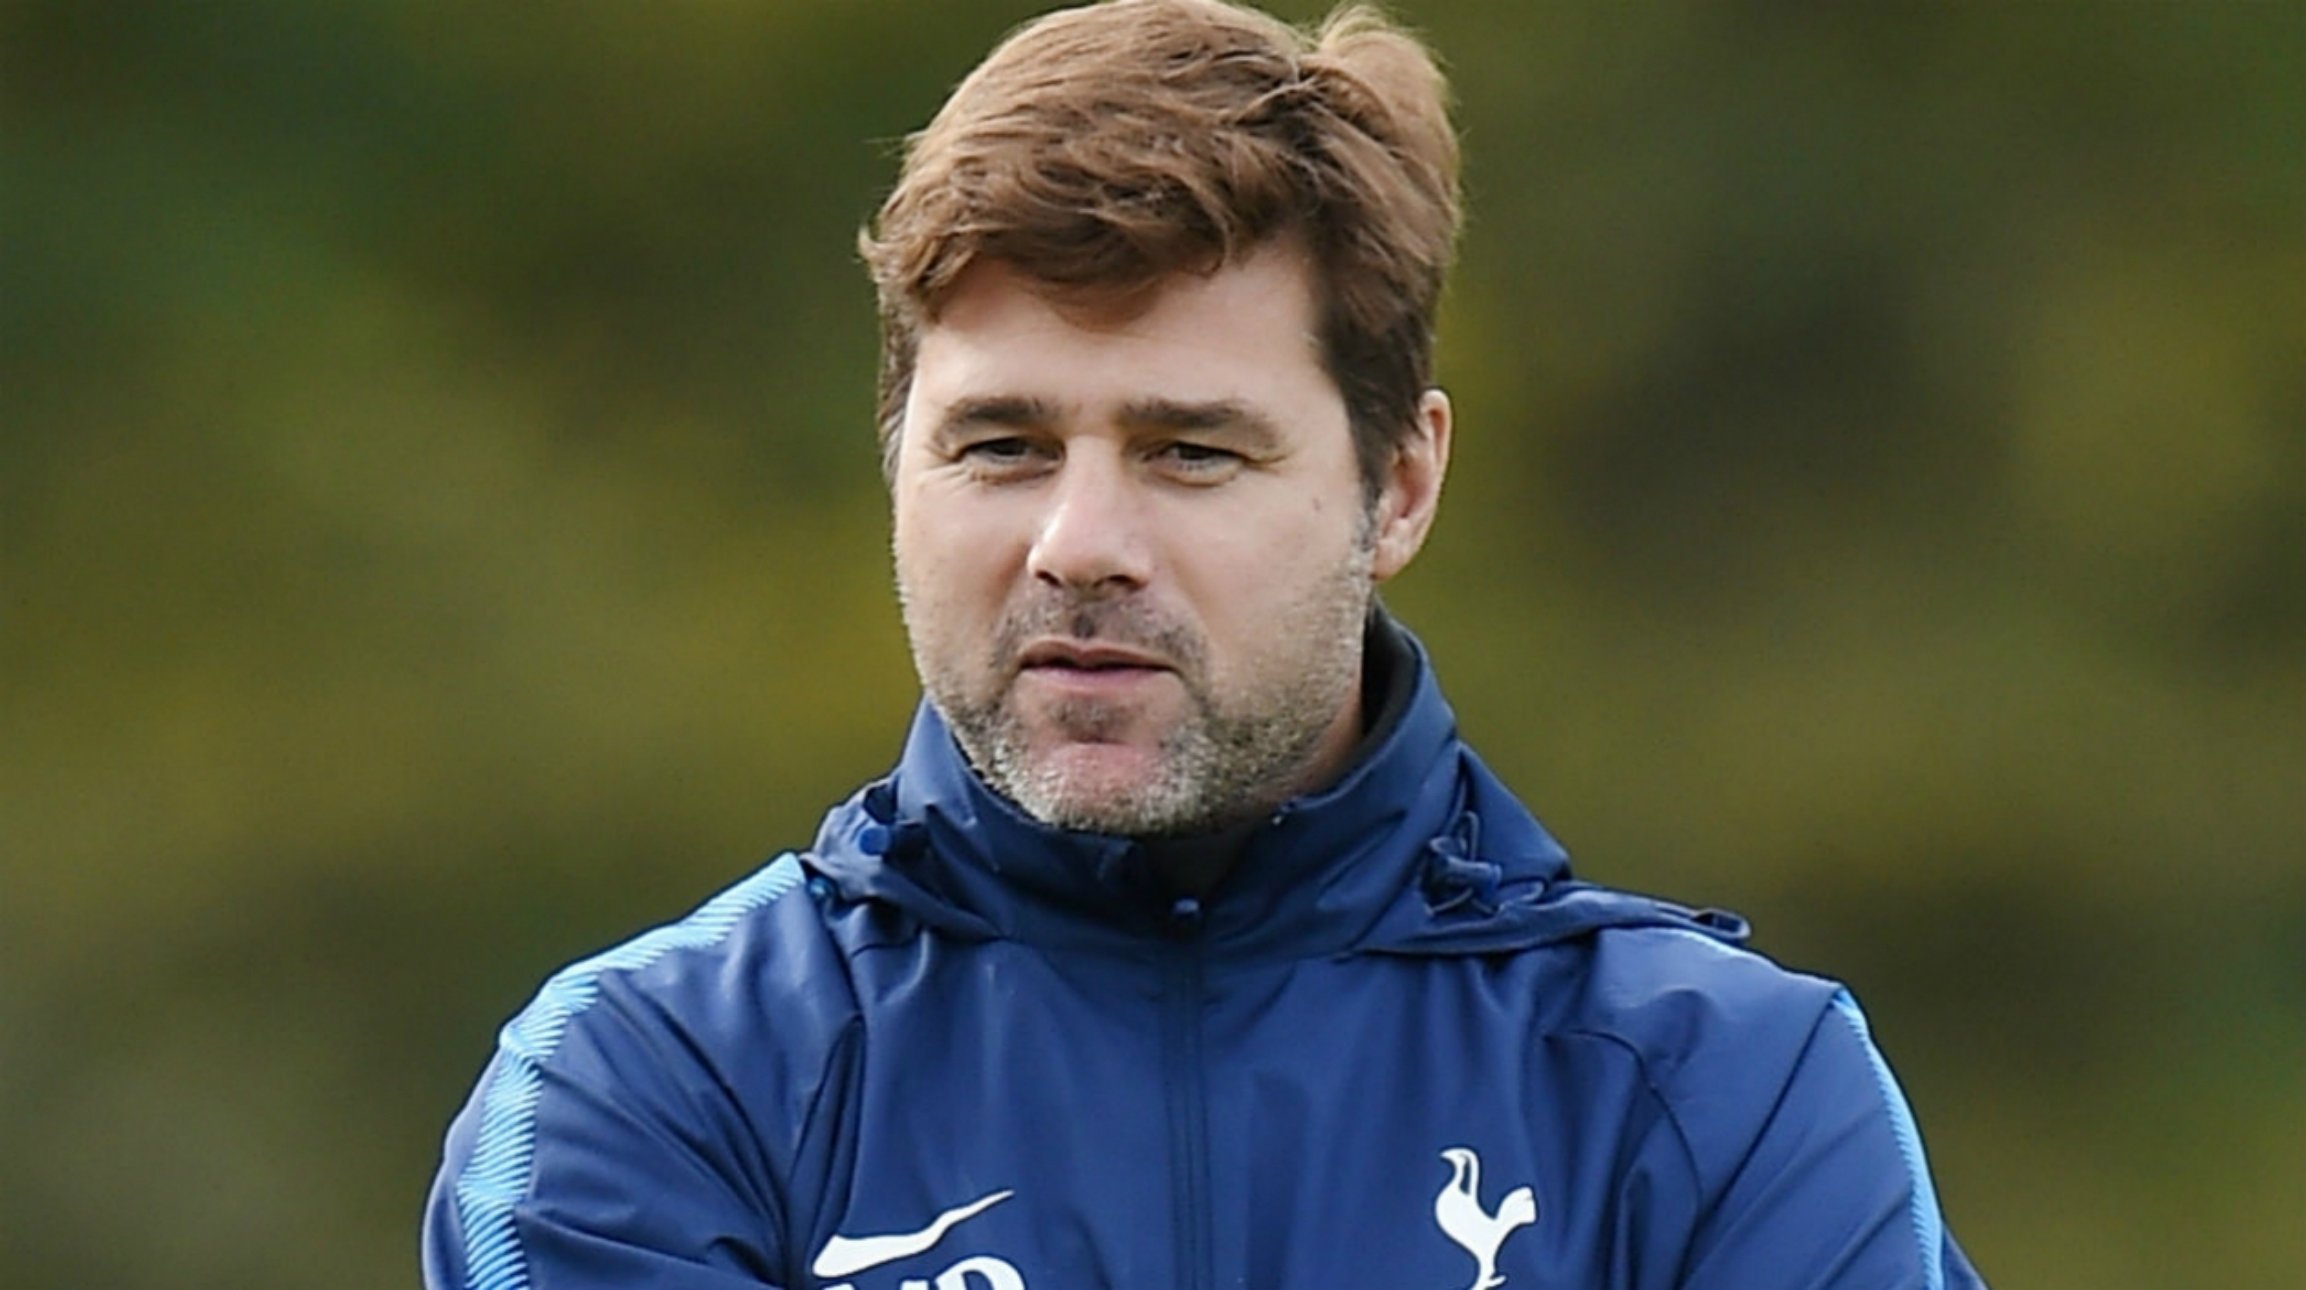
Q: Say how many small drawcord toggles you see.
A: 2